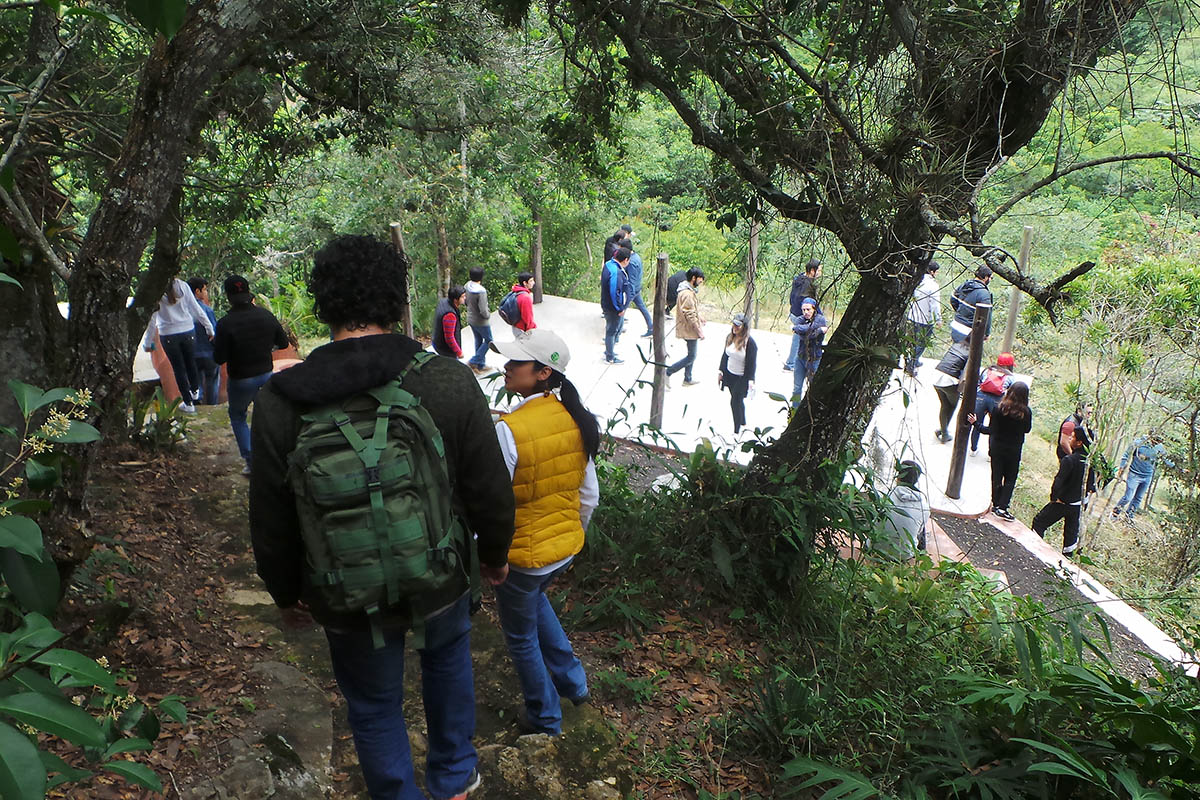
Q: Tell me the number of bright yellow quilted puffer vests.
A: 1